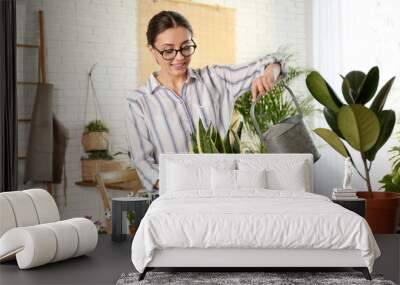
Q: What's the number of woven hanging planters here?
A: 1